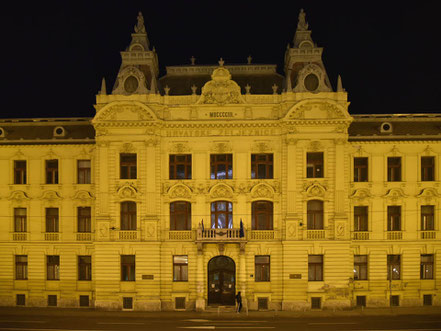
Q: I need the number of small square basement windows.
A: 10